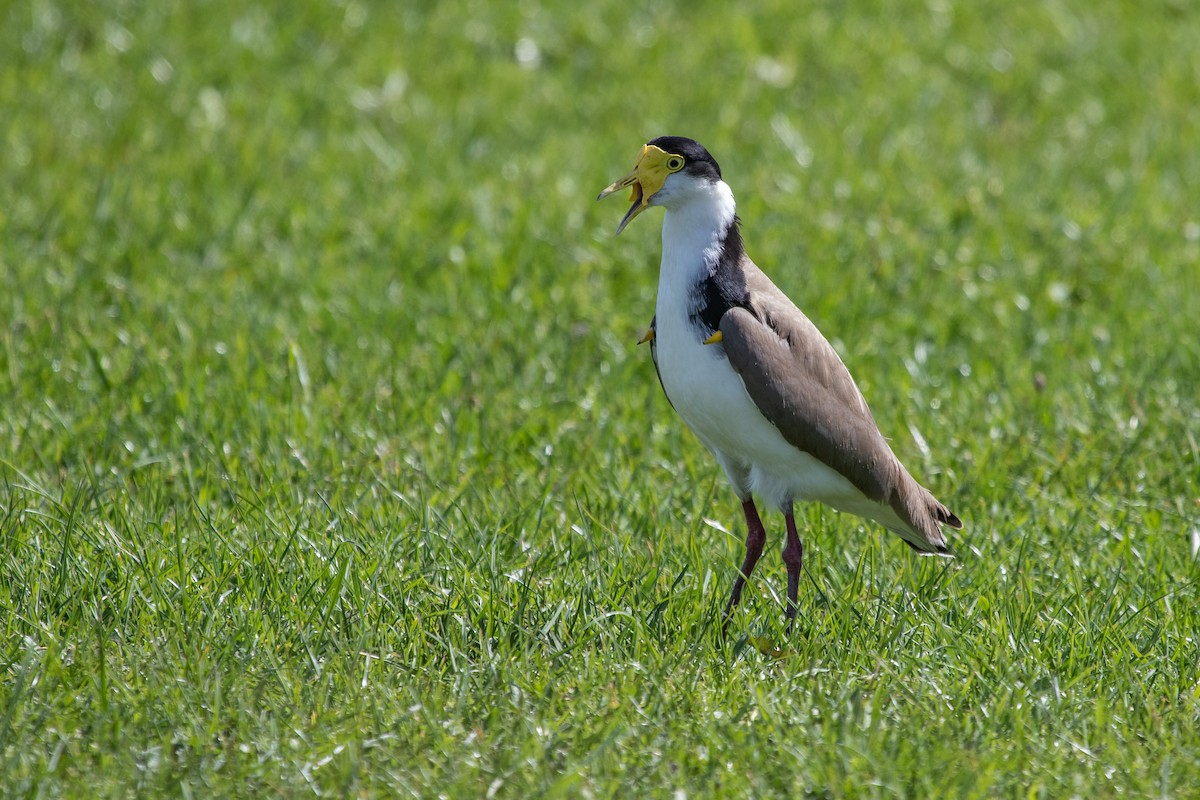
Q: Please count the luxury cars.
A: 0